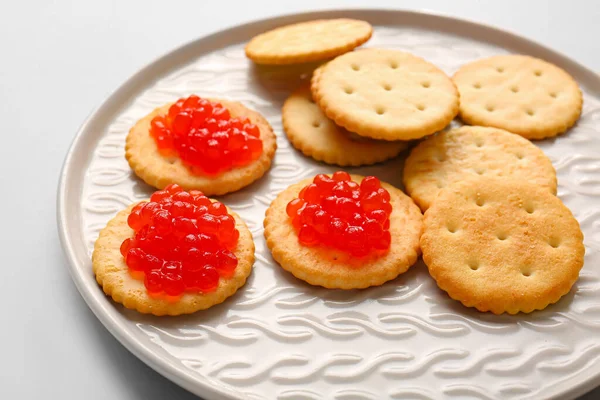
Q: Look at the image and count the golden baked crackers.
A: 9